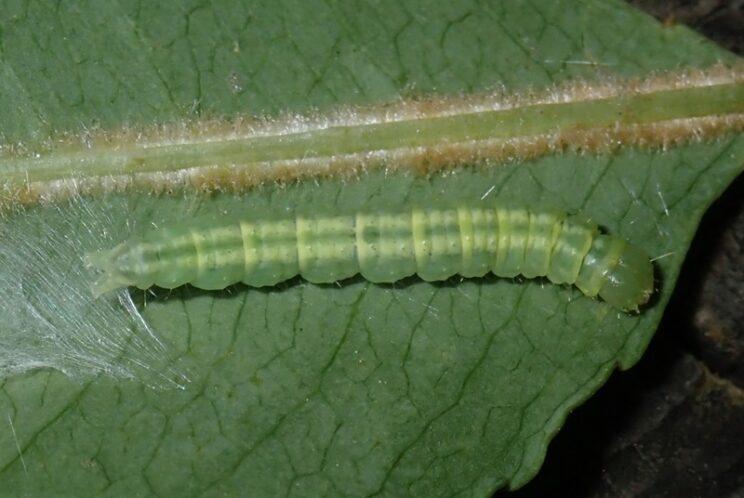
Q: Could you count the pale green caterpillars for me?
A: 1